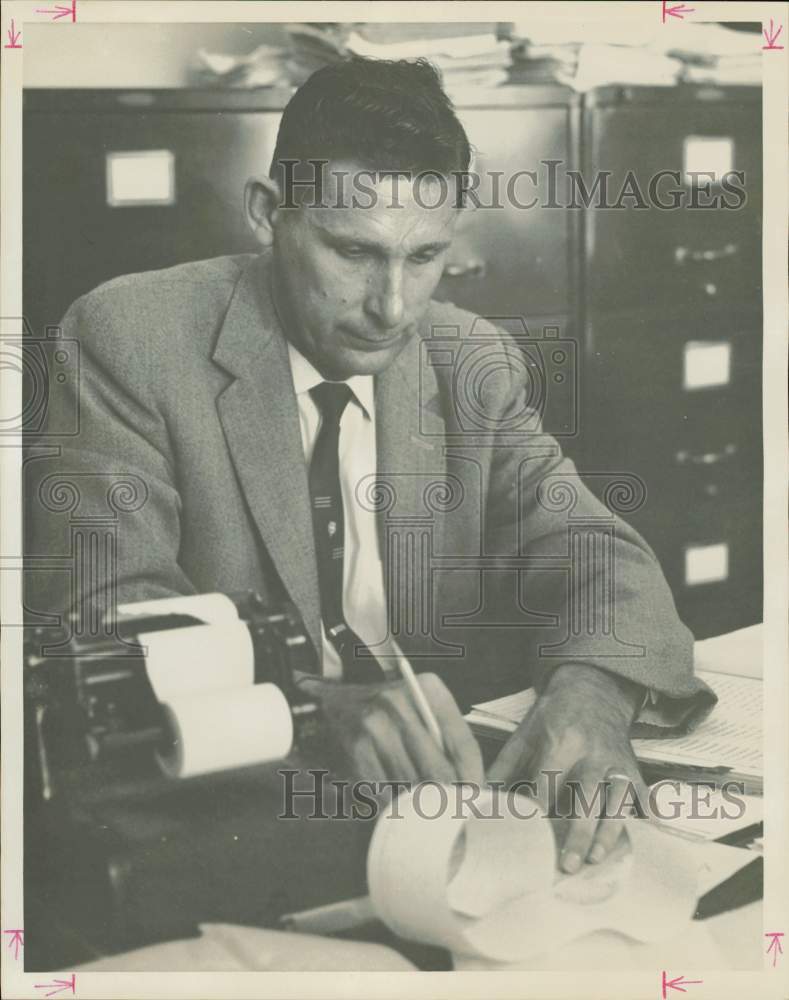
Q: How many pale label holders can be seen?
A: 4